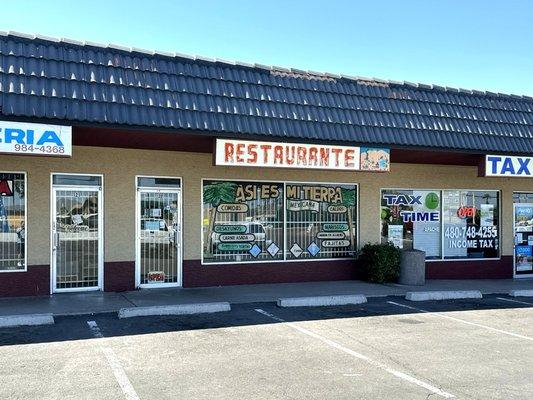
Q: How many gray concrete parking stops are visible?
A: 5